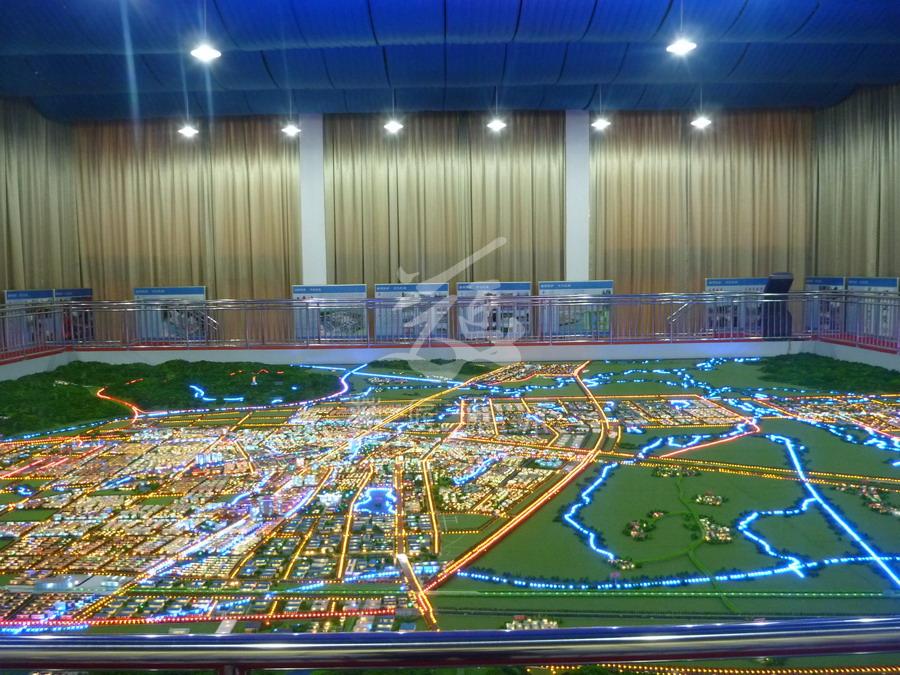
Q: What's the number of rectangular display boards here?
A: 10